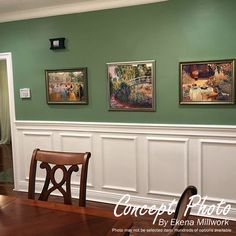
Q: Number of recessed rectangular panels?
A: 5